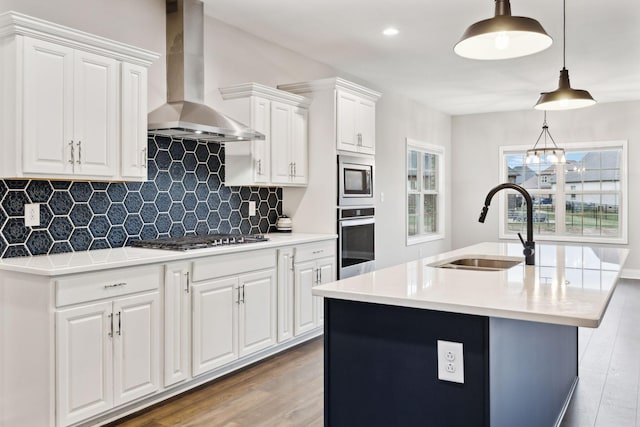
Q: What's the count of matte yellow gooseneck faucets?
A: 0